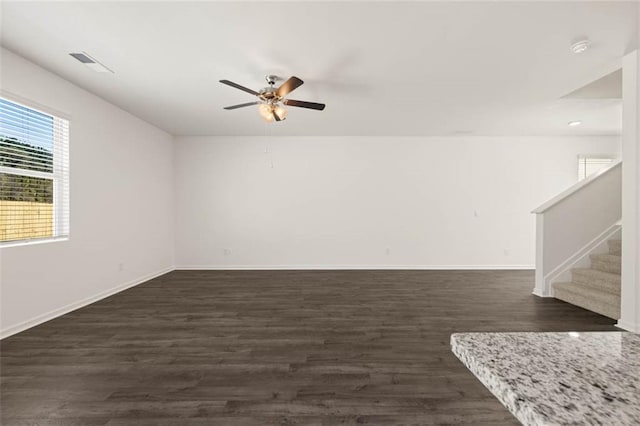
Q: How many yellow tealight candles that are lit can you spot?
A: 0